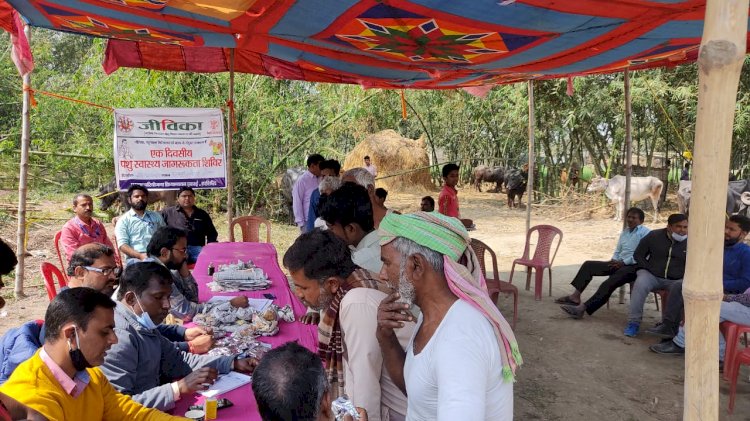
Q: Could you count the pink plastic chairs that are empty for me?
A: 3